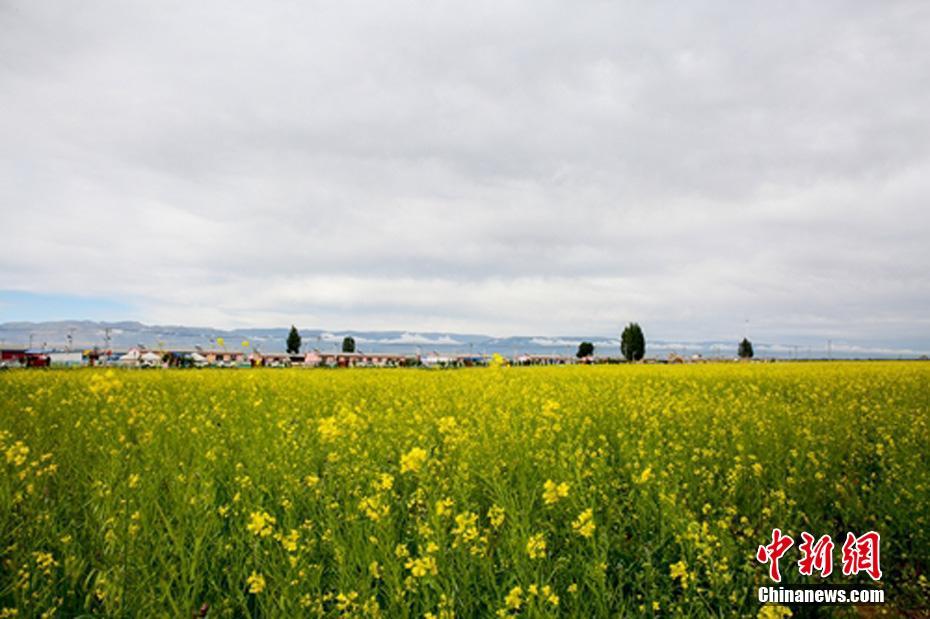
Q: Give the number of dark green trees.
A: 5